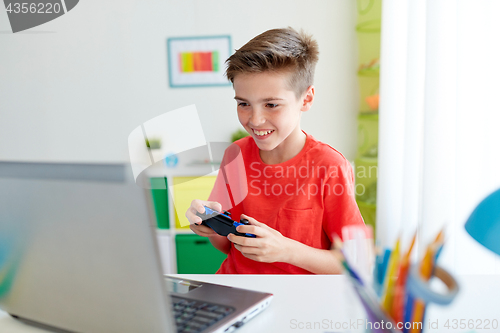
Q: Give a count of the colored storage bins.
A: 3